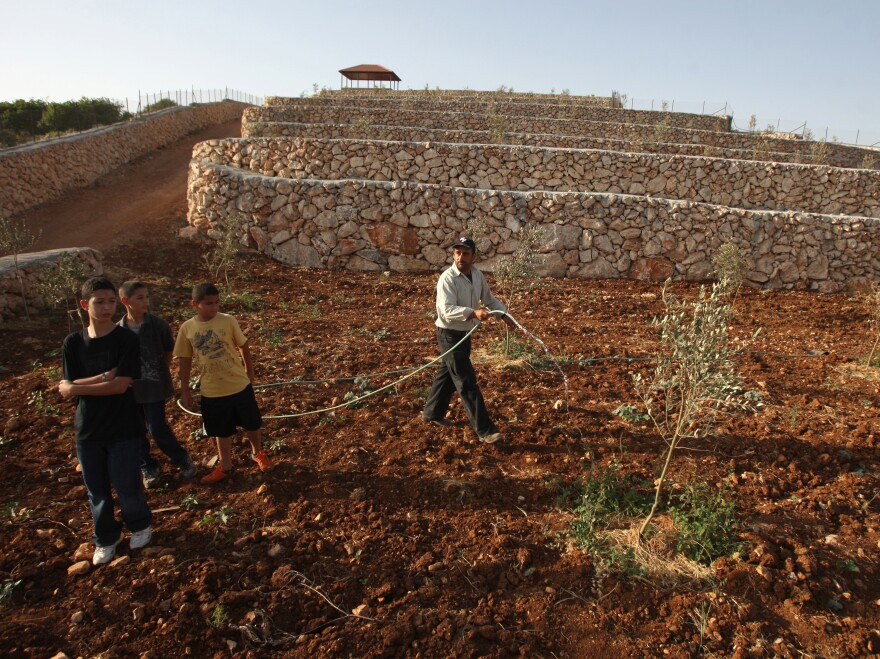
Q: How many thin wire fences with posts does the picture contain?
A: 2